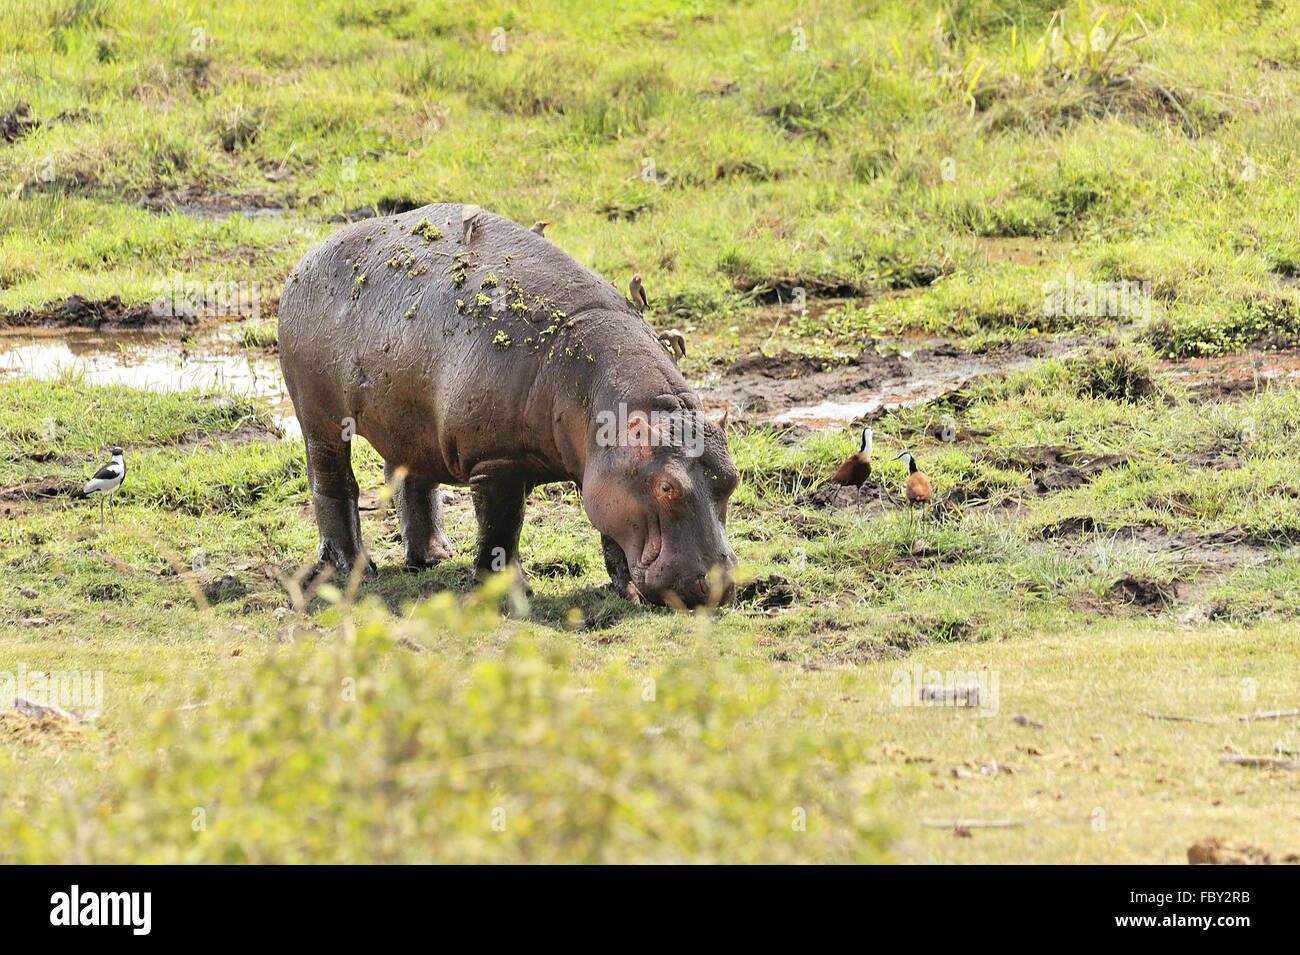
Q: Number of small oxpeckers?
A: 4